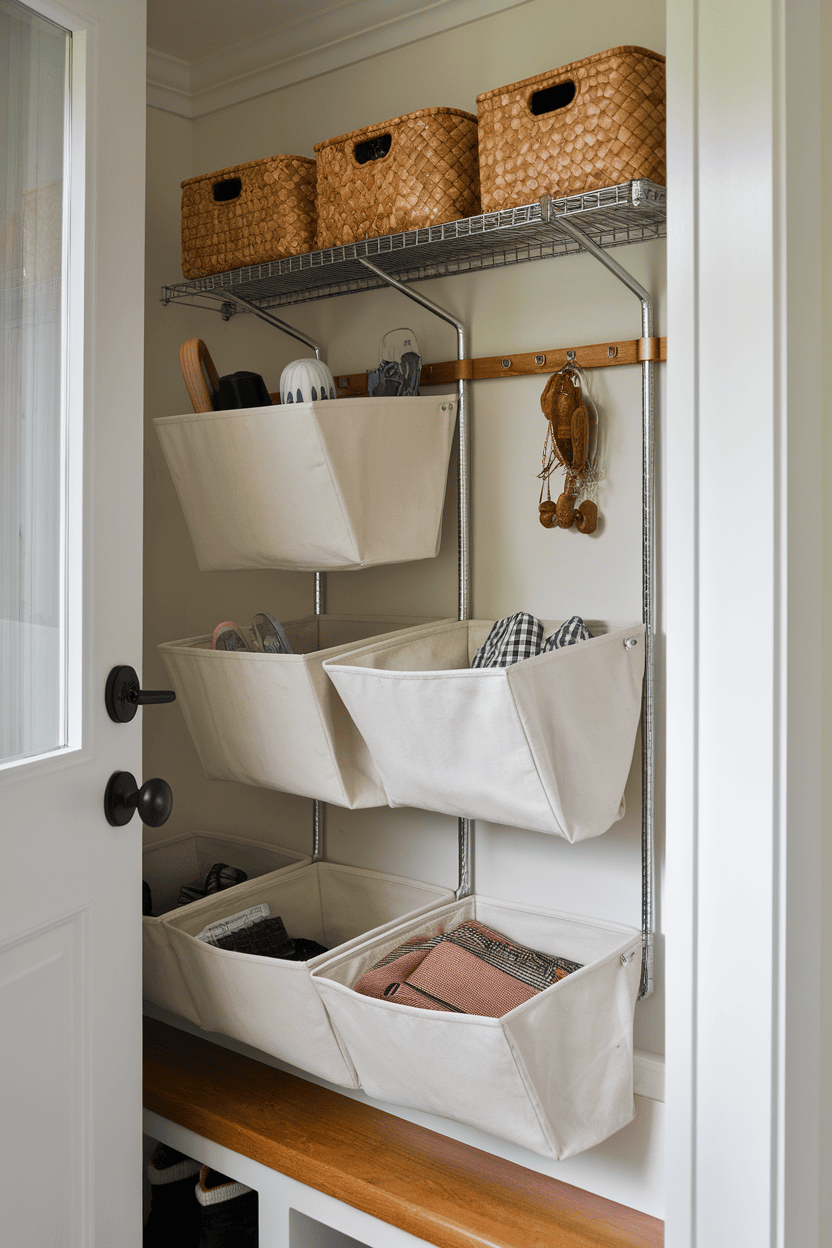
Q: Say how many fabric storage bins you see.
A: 6